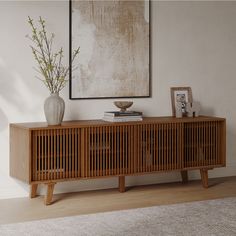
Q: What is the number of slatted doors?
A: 4